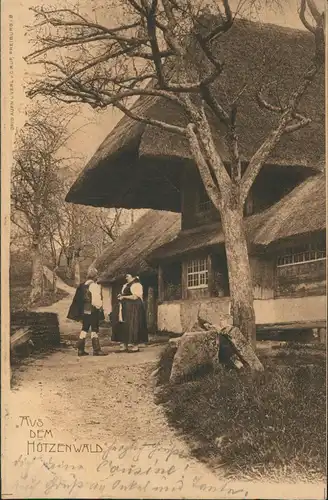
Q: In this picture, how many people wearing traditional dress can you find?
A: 2